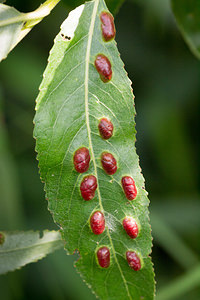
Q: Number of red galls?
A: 11